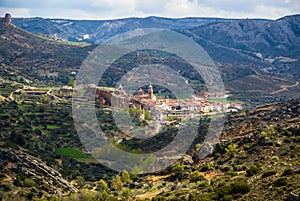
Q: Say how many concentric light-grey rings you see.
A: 2